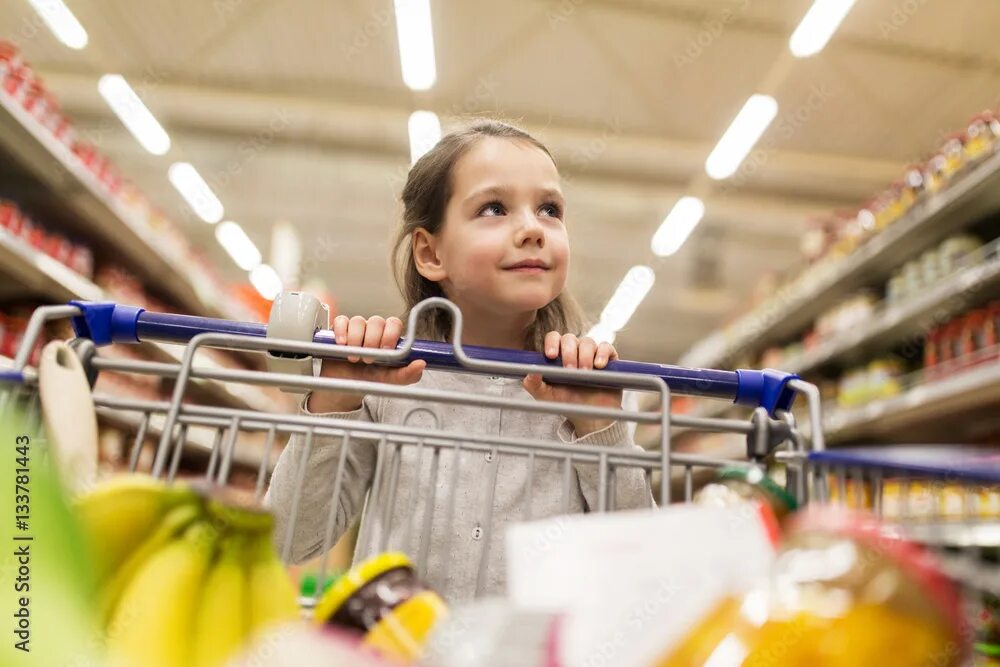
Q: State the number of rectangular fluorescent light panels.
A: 12